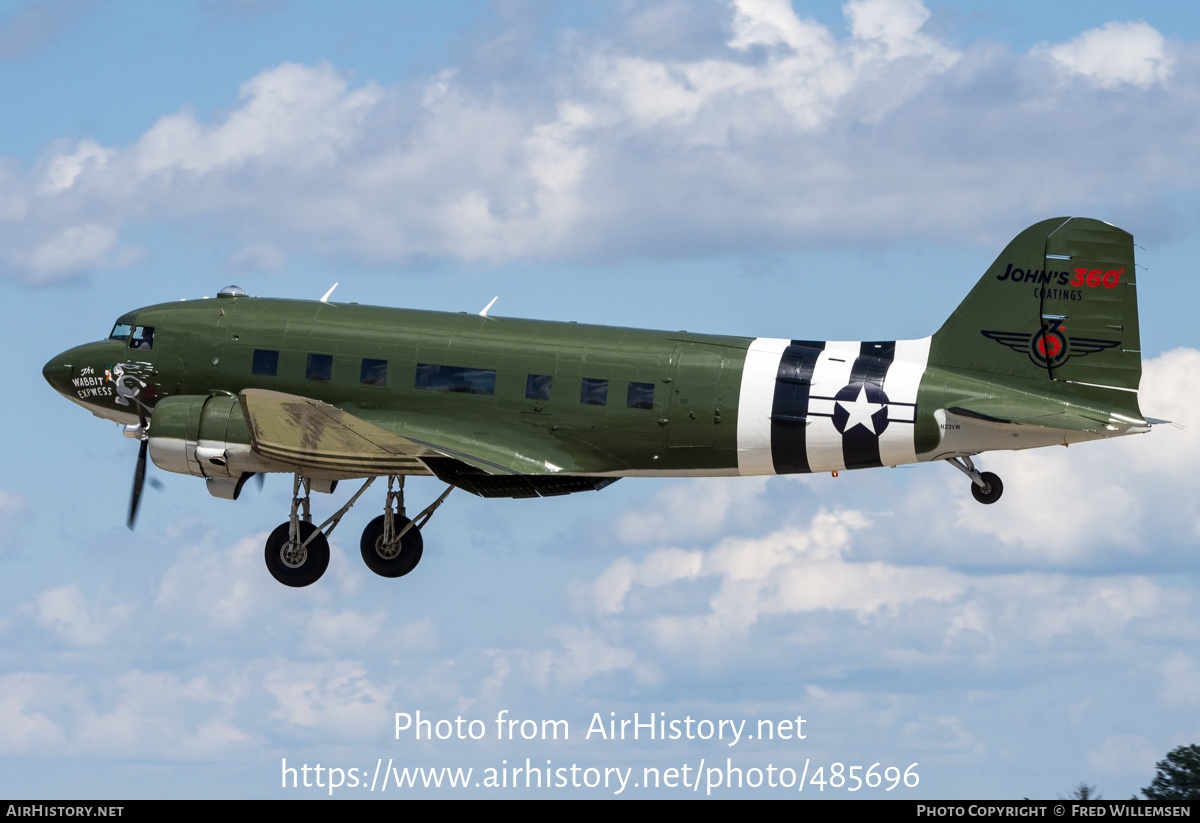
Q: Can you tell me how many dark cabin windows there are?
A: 7